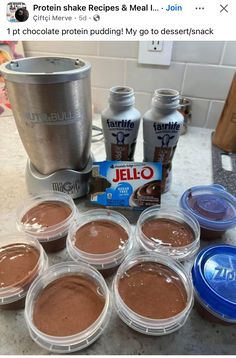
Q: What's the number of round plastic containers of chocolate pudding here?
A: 8